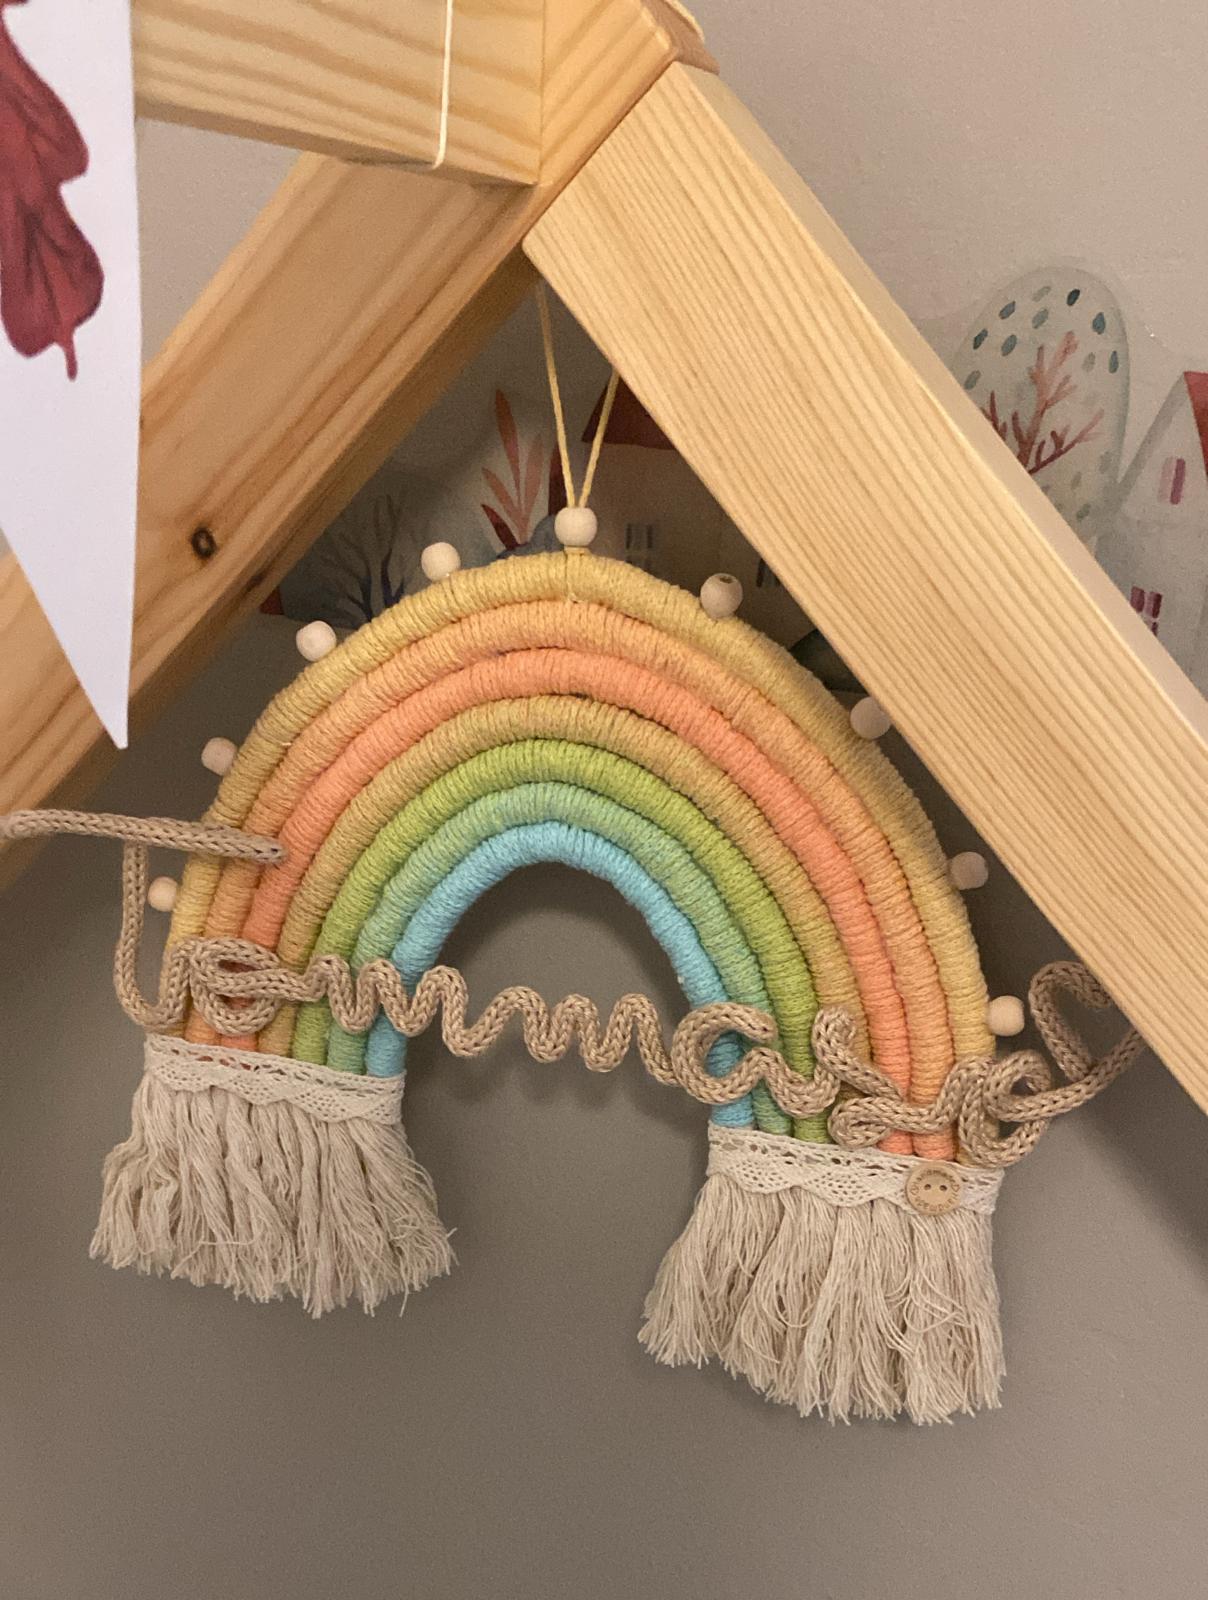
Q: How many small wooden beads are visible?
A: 9